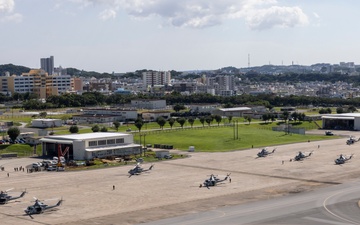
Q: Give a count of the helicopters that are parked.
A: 8